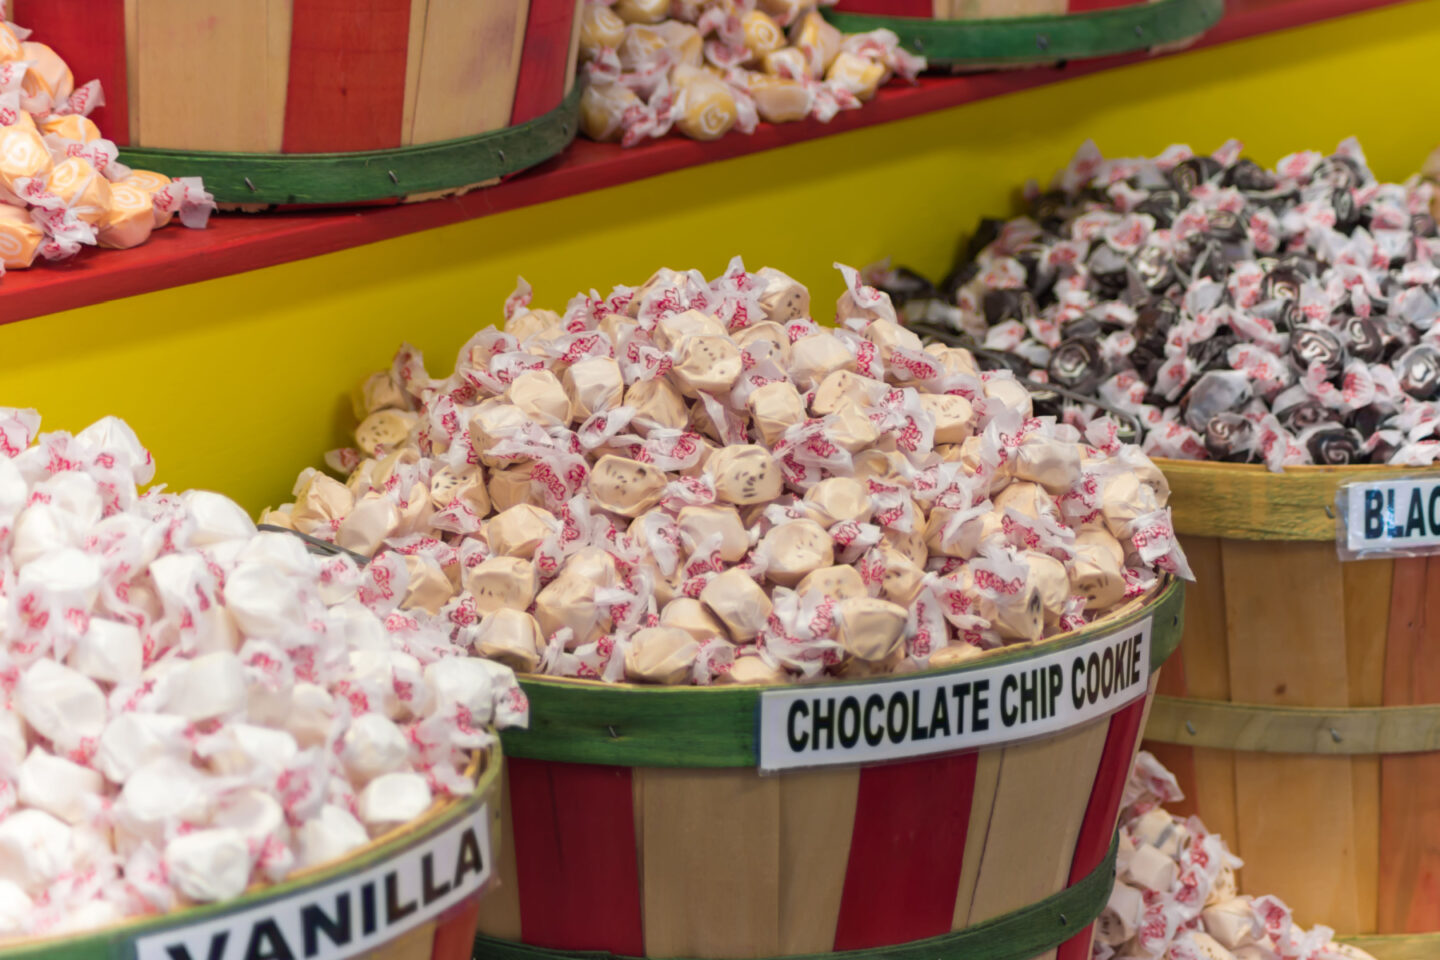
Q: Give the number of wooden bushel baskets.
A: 5